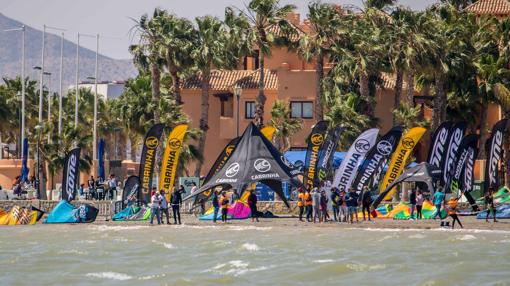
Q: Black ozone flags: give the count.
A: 5